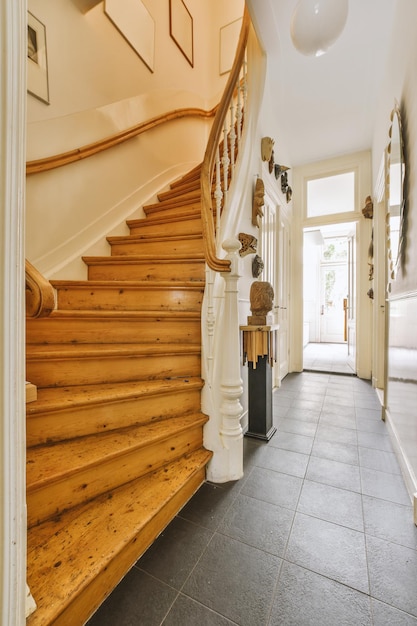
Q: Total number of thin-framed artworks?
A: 4